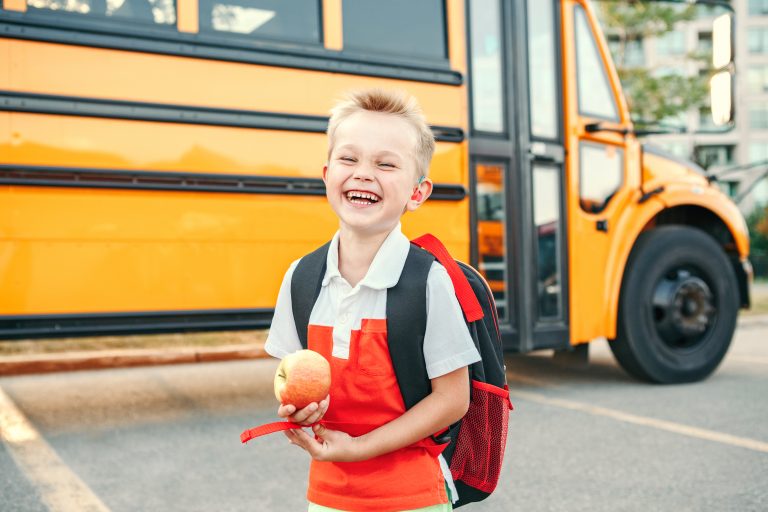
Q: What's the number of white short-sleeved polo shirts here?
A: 1